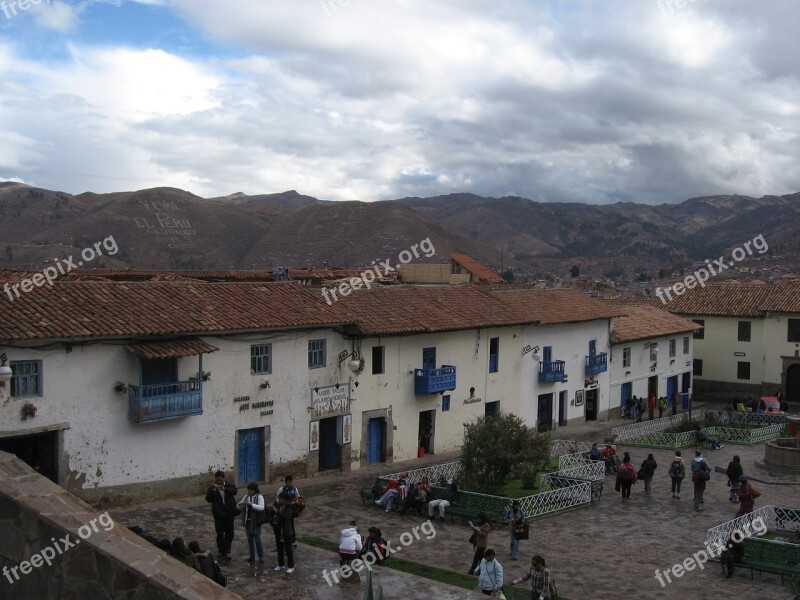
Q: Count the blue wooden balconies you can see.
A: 4